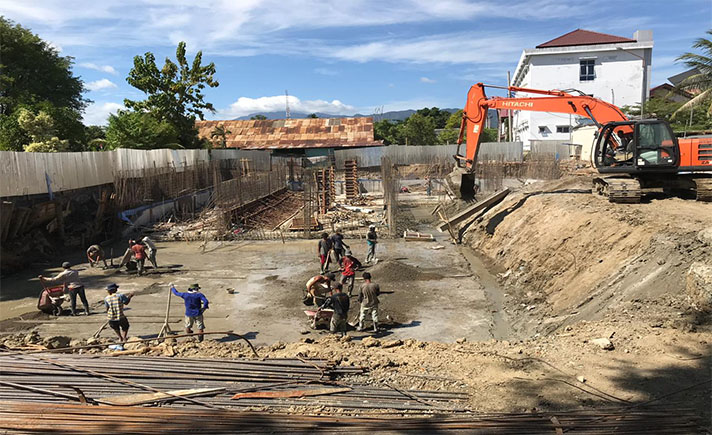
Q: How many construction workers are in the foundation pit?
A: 13